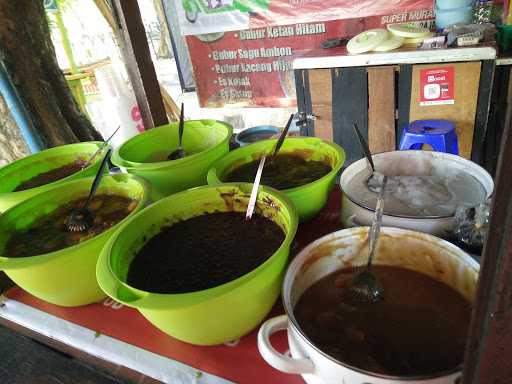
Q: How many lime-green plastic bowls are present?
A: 5